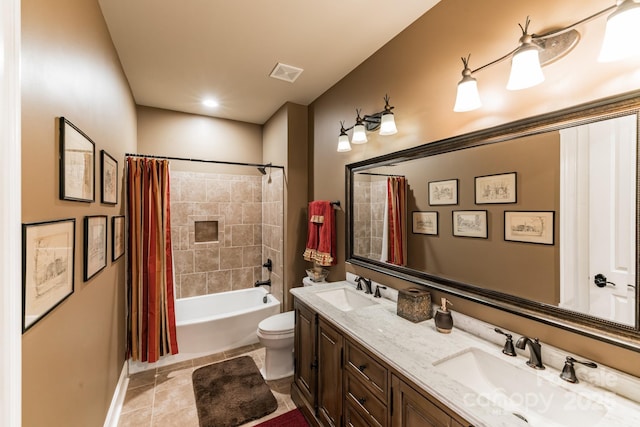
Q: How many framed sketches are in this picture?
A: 5